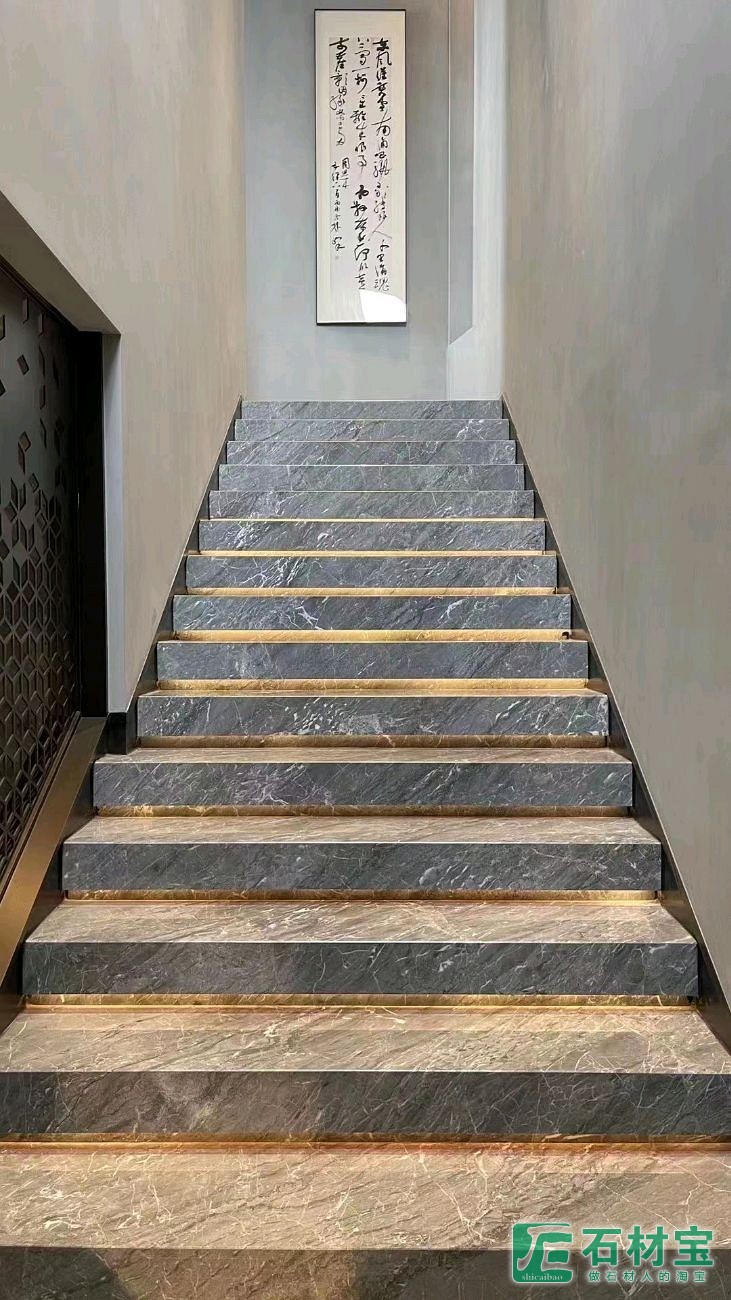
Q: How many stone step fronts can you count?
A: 15